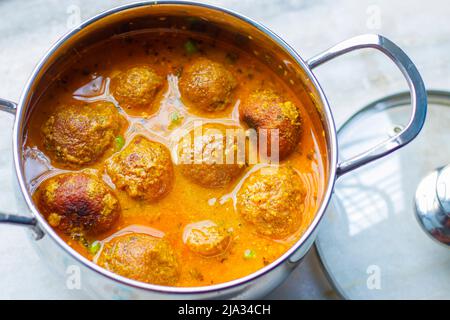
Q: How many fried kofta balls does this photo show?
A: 10